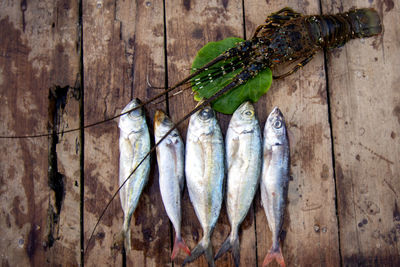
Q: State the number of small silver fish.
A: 5